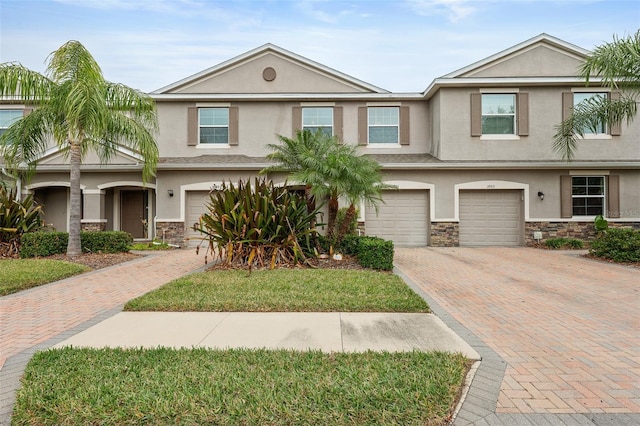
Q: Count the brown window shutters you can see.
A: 12